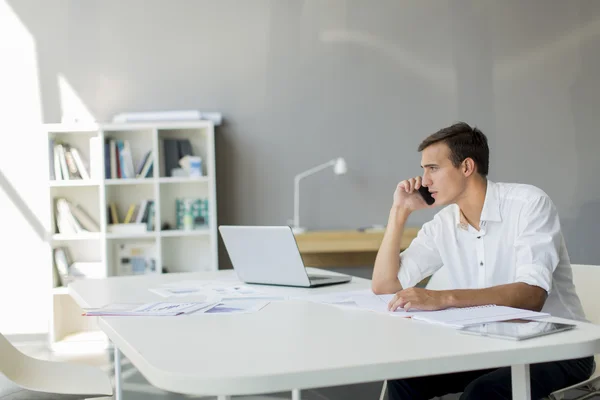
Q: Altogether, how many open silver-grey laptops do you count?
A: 1